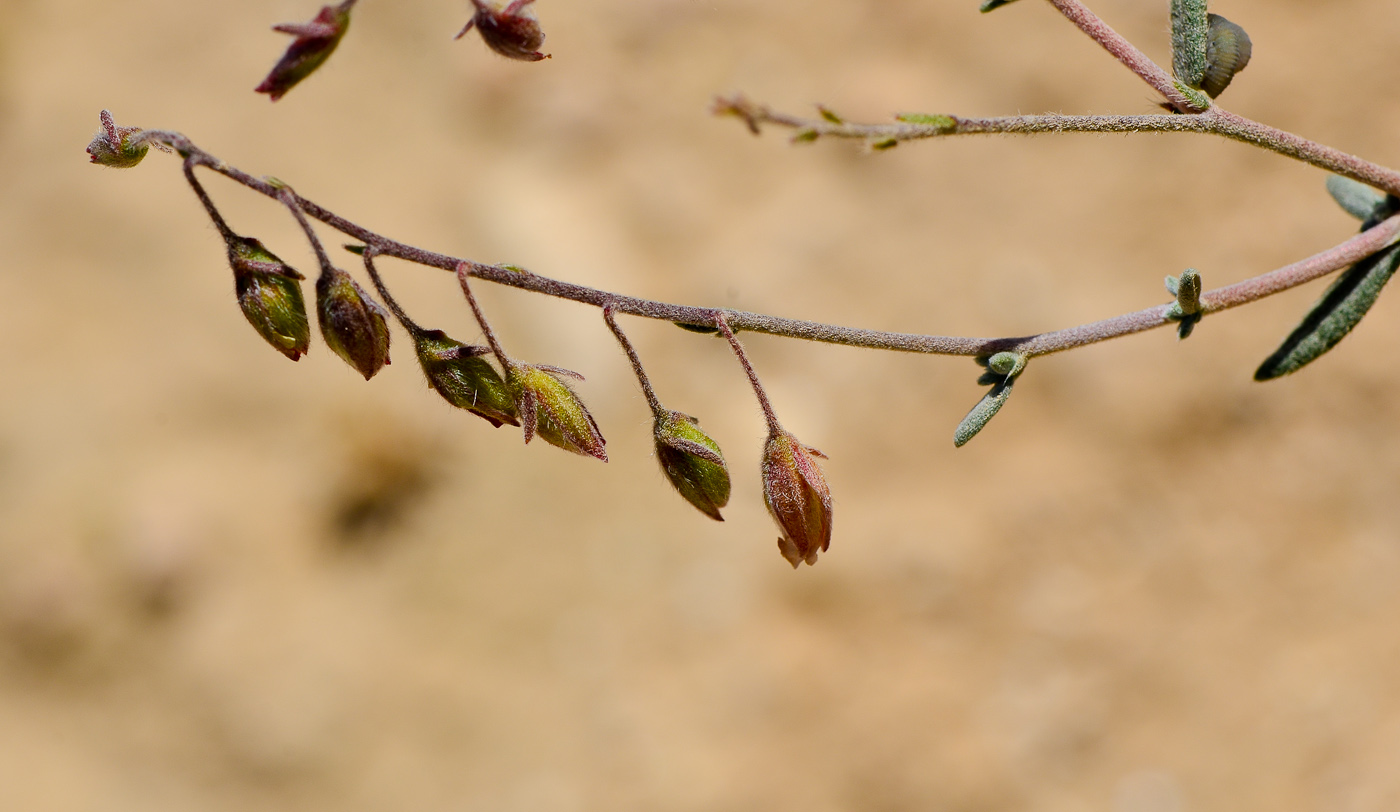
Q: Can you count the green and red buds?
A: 9